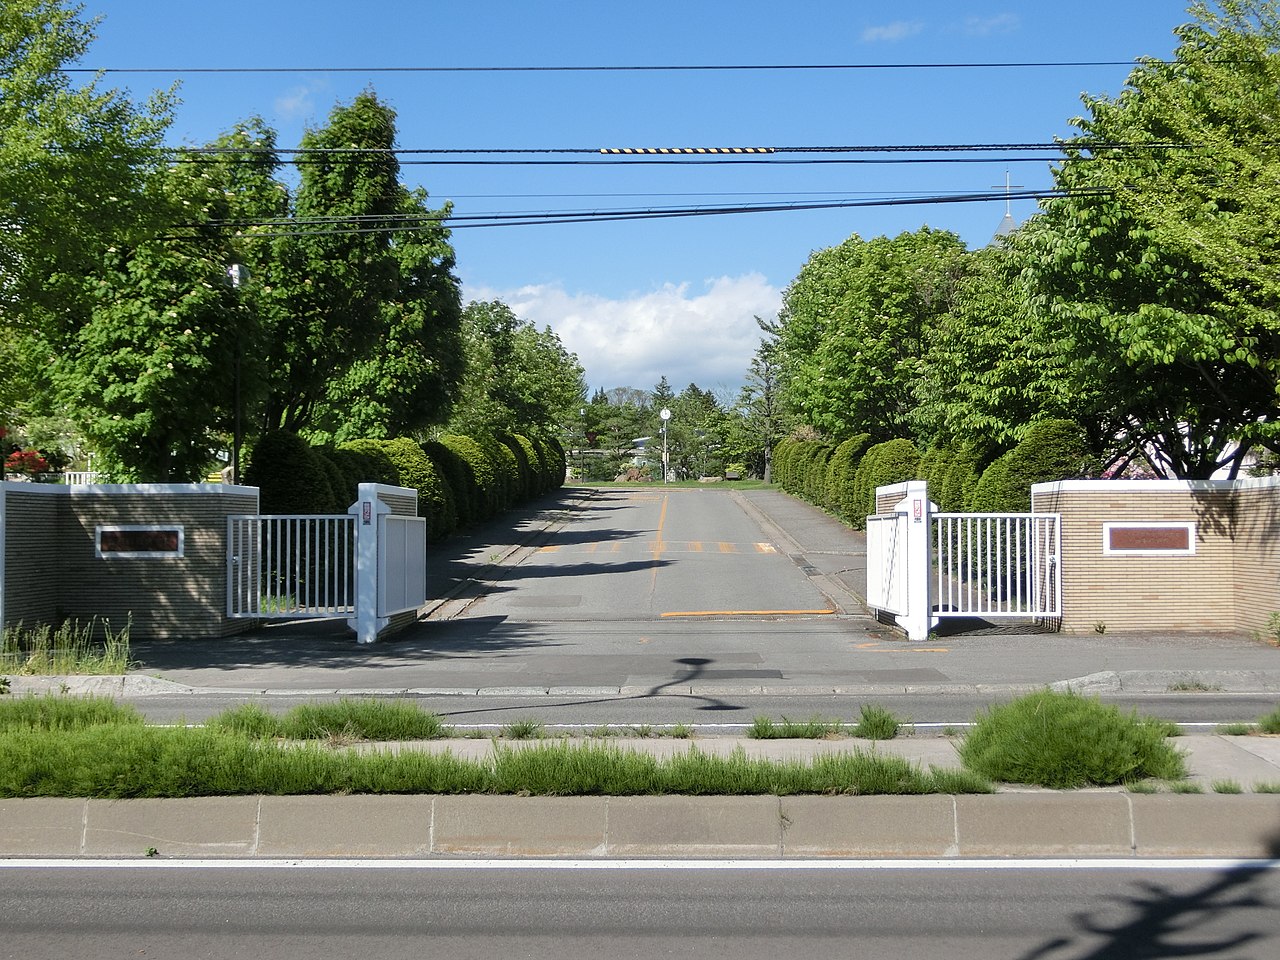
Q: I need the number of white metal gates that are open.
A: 2